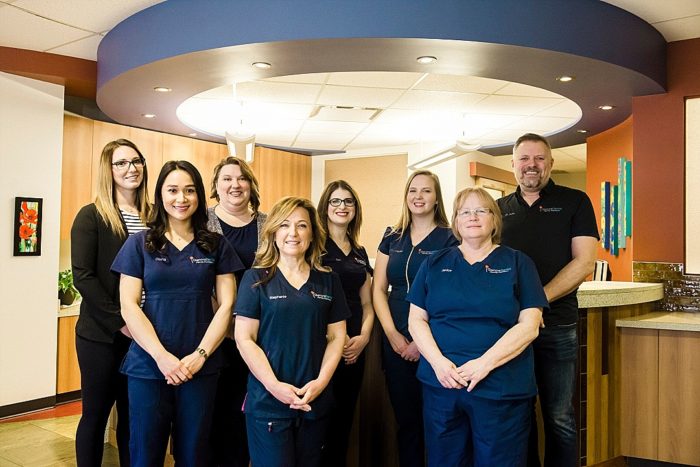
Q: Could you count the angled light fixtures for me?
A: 2